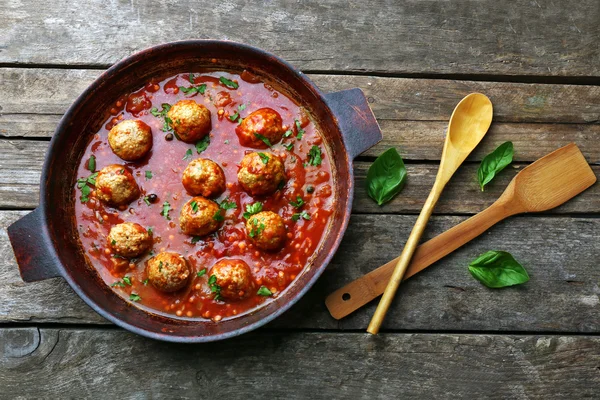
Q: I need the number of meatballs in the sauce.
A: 11